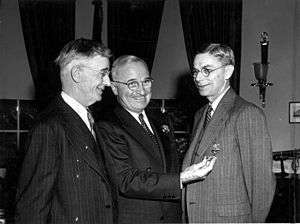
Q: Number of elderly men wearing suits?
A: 3